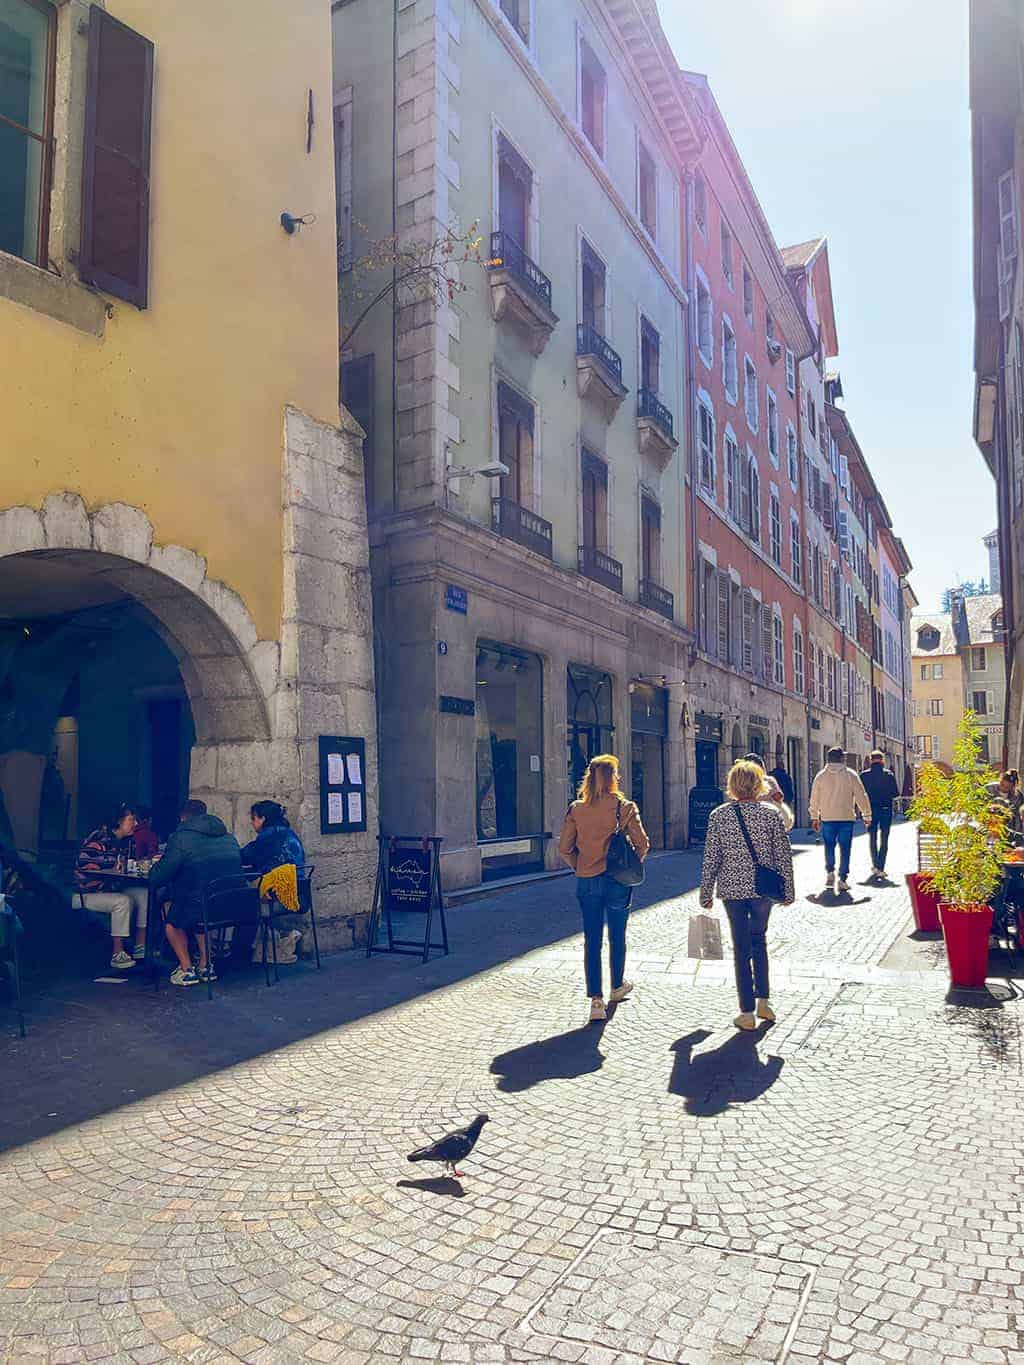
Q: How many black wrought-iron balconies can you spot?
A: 6